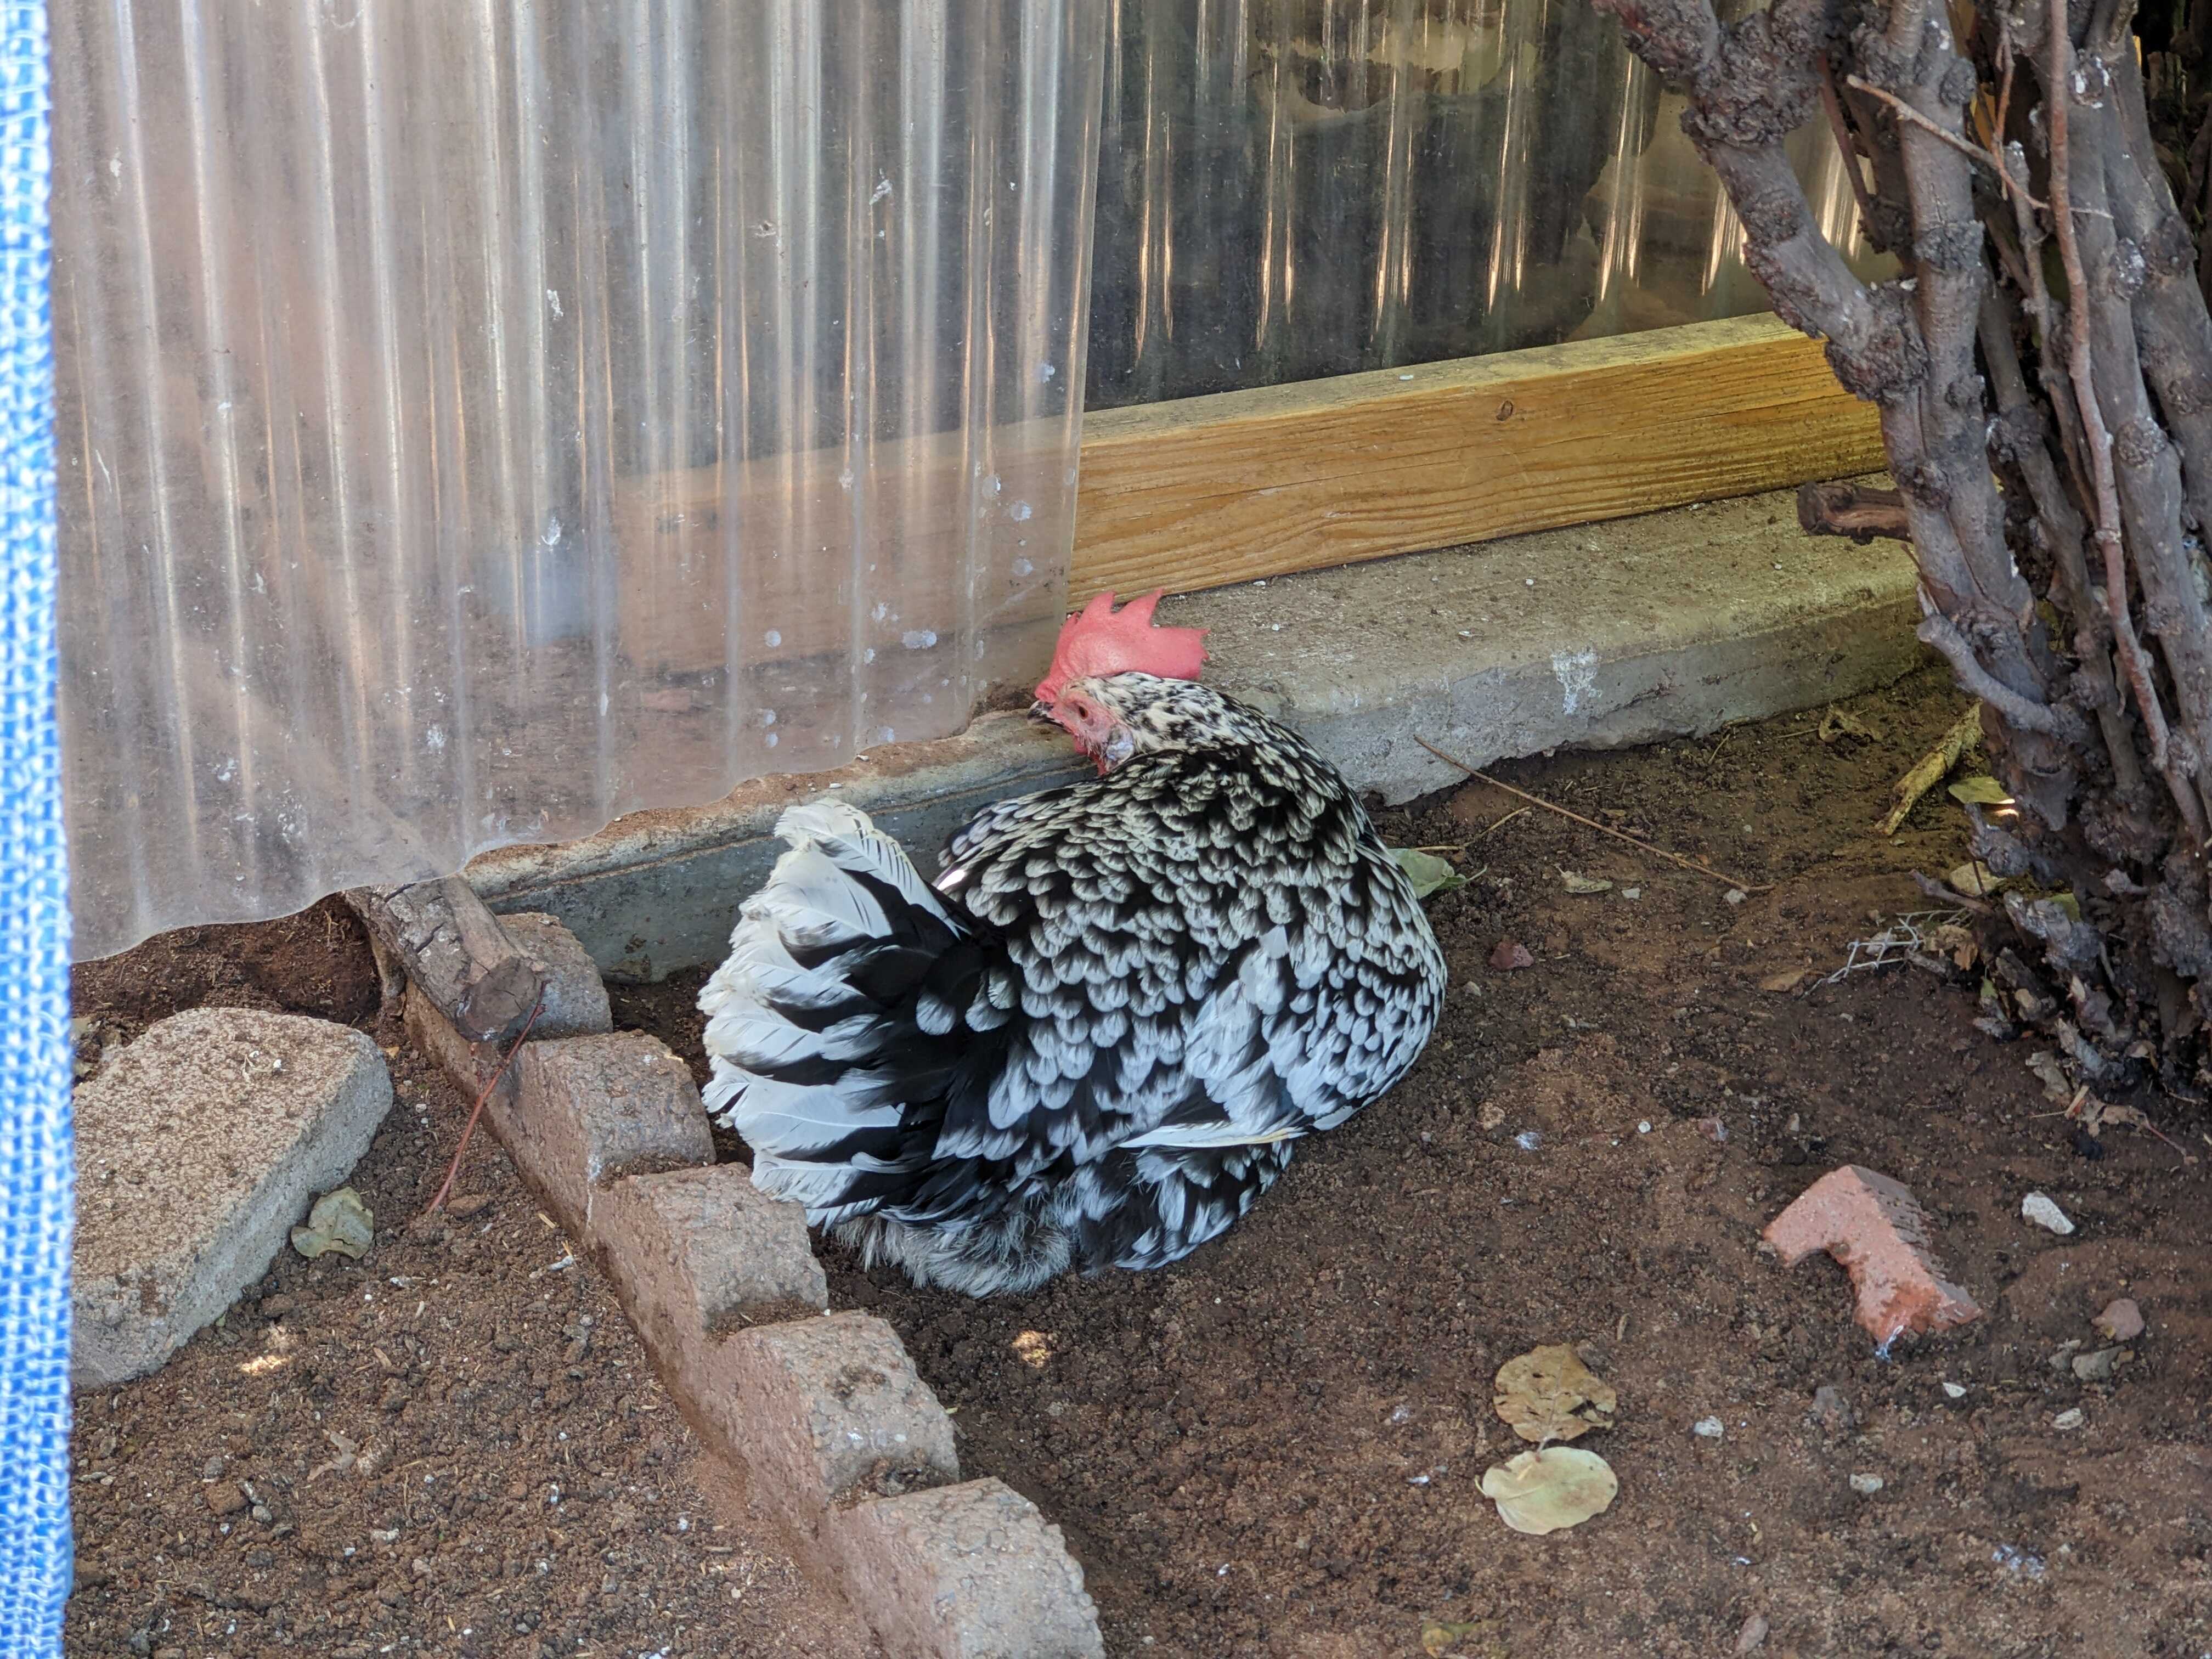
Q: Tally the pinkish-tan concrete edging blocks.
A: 5